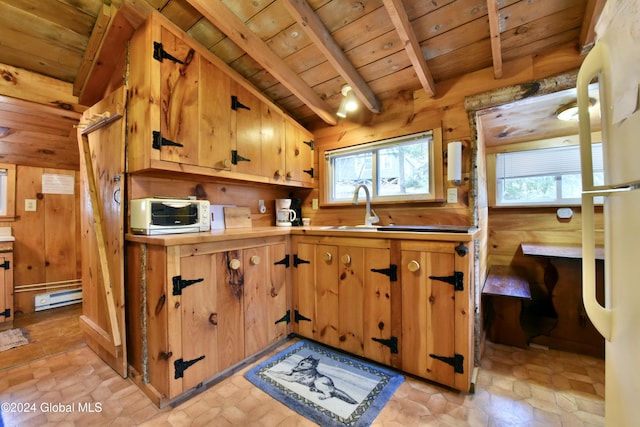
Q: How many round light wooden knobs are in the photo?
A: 8